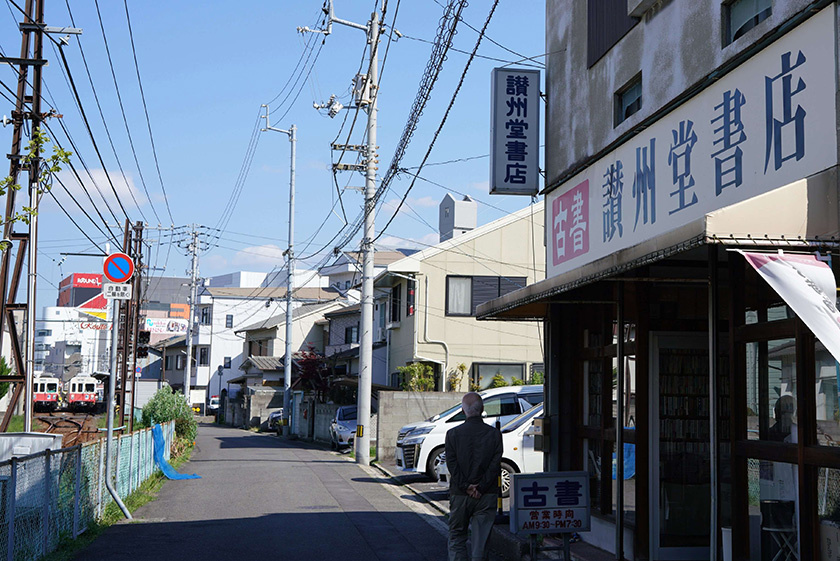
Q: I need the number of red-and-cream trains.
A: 2